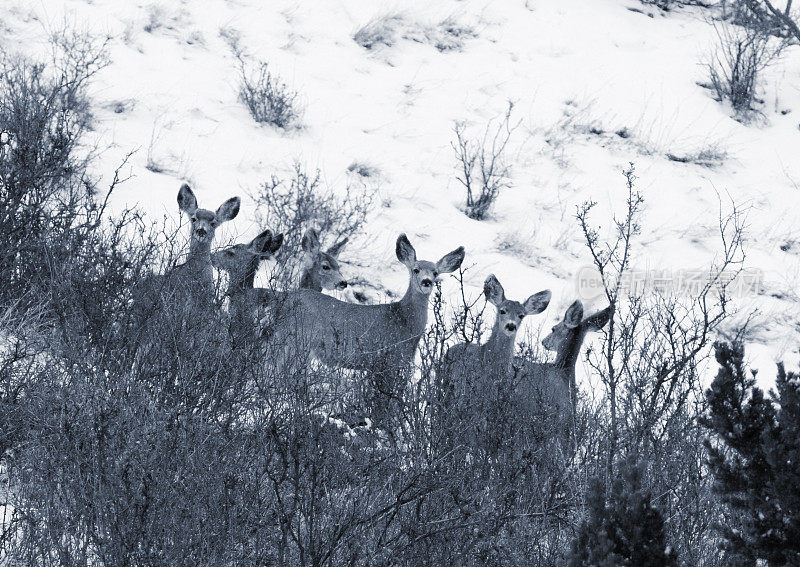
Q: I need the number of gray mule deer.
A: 6